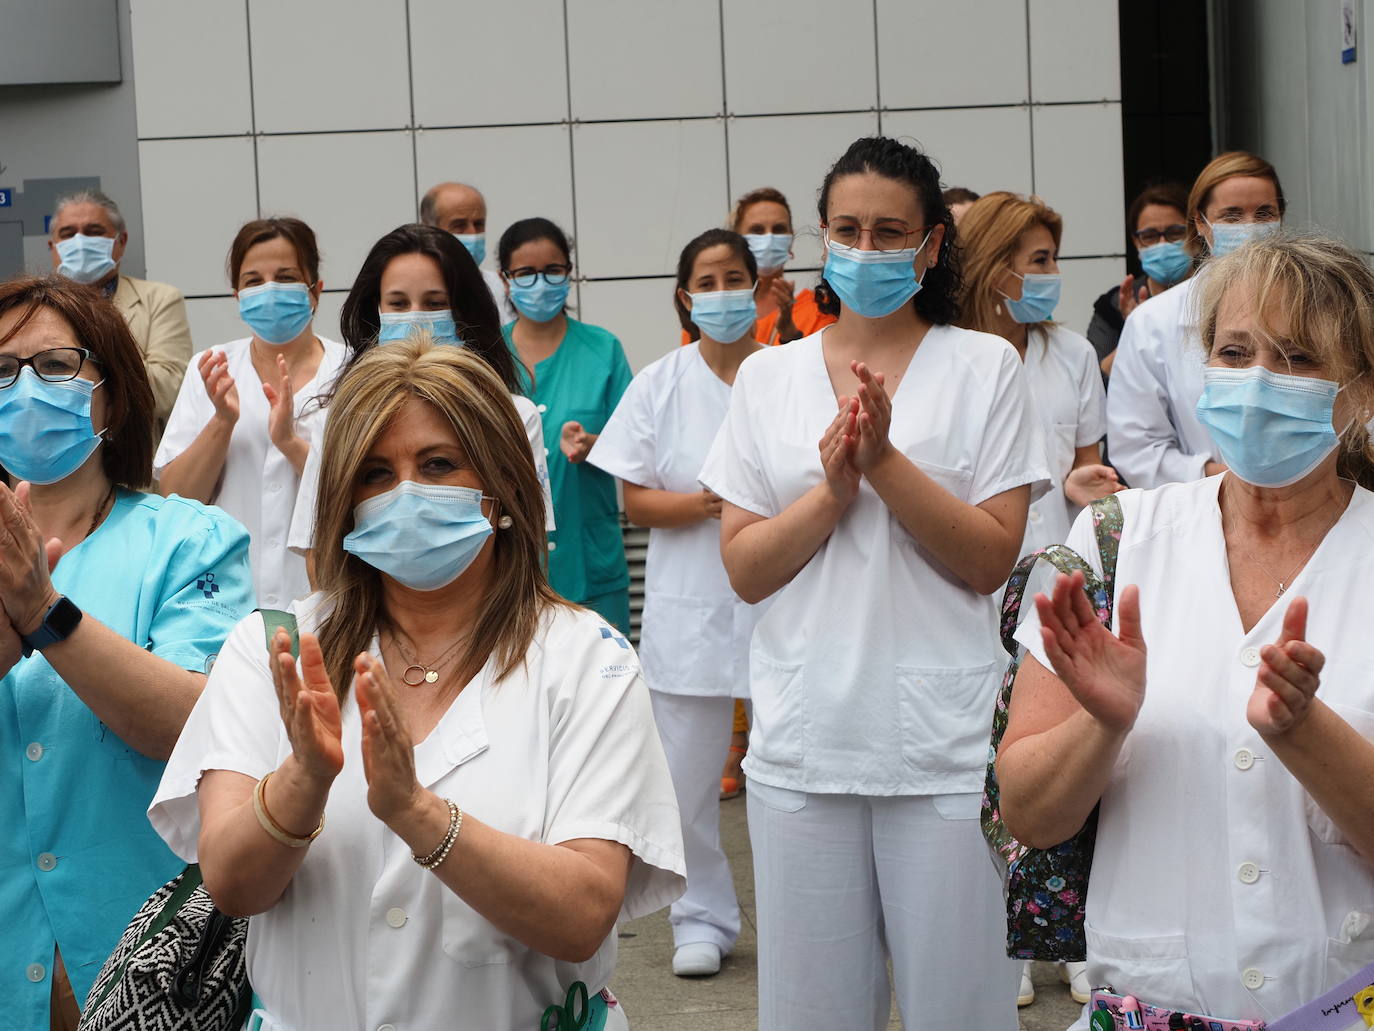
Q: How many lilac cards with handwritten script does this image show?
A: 1